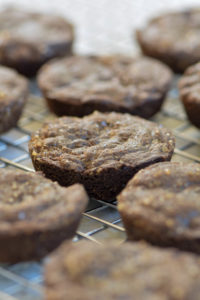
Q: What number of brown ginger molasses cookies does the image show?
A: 9